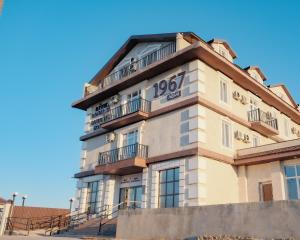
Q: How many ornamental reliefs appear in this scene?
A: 0